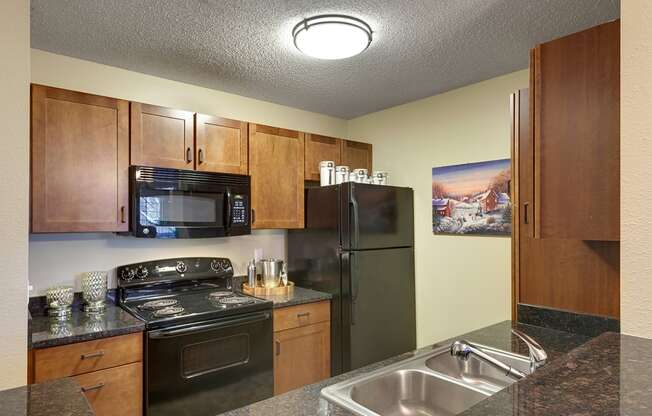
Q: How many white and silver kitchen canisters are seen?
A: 4